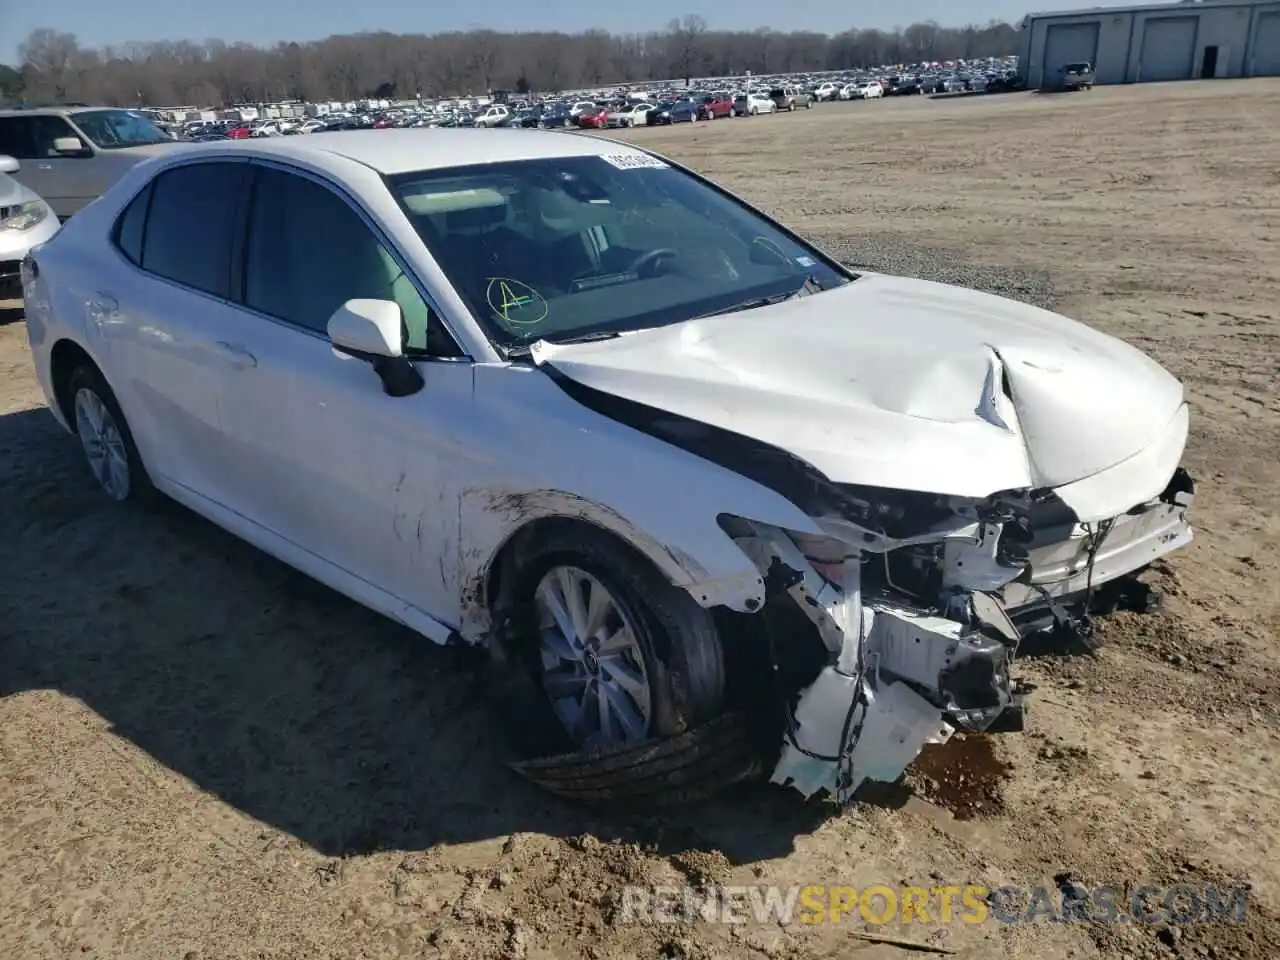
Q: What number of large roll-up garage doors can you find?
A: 3